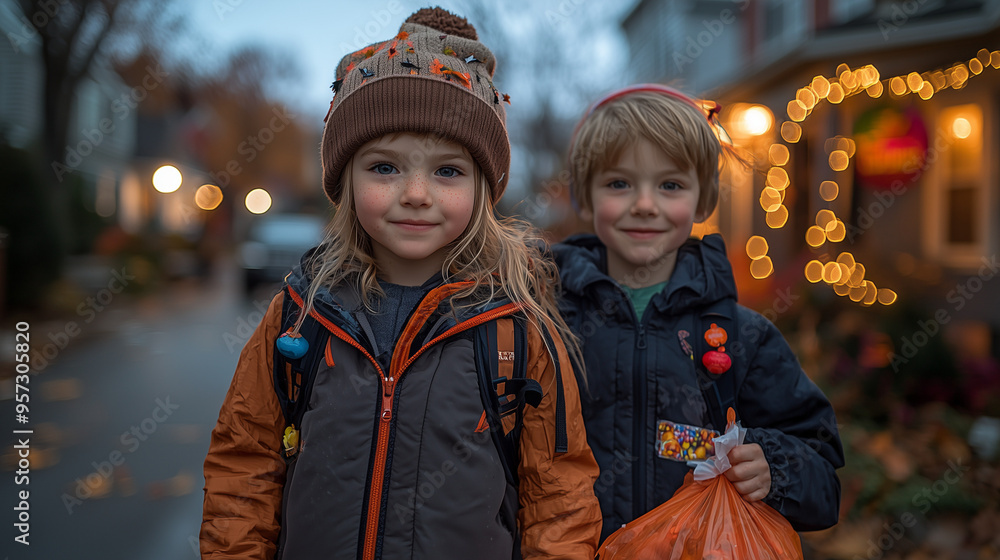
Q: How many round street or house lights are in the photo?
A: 5